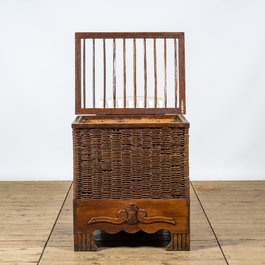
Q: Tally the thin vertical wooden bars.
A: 10